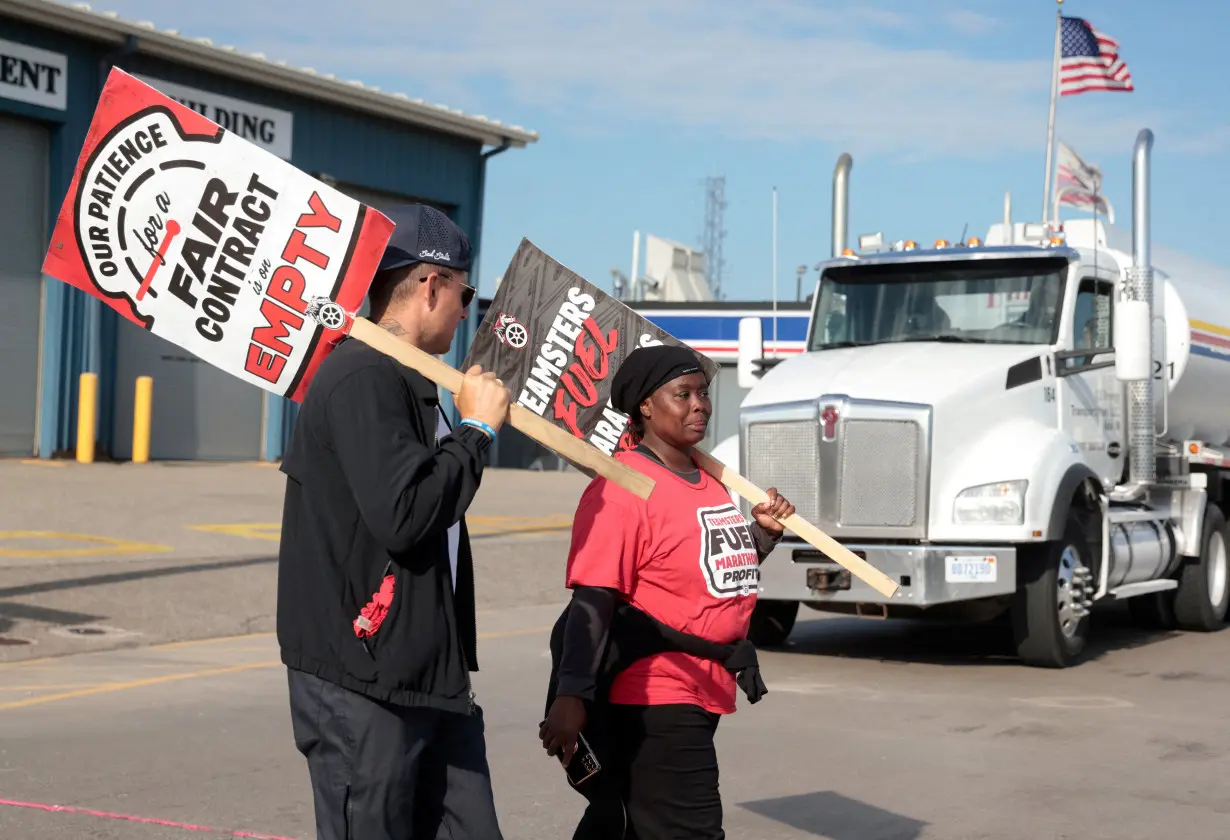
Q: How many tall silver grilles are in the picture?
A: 2